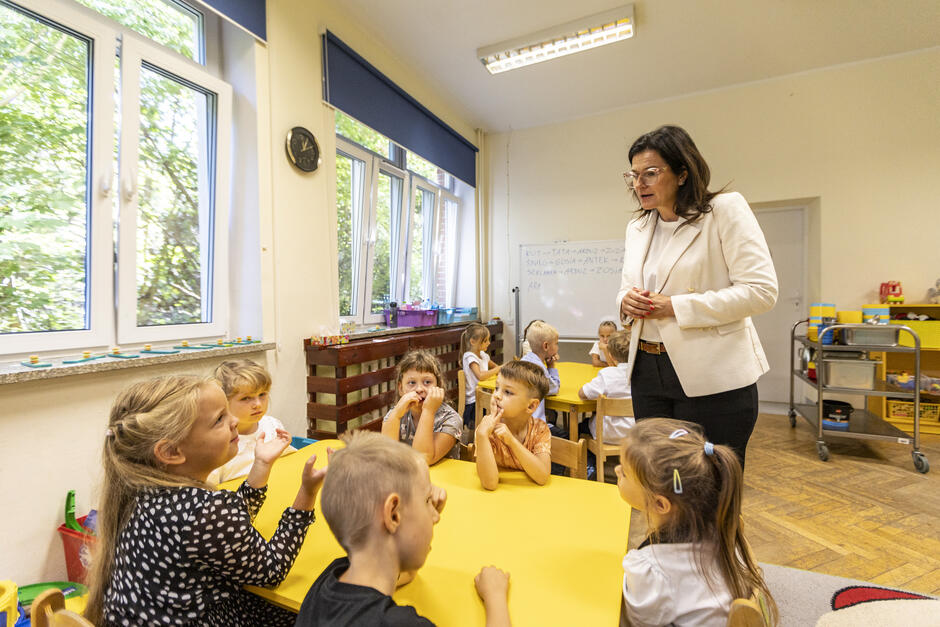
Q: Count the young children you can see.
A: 11